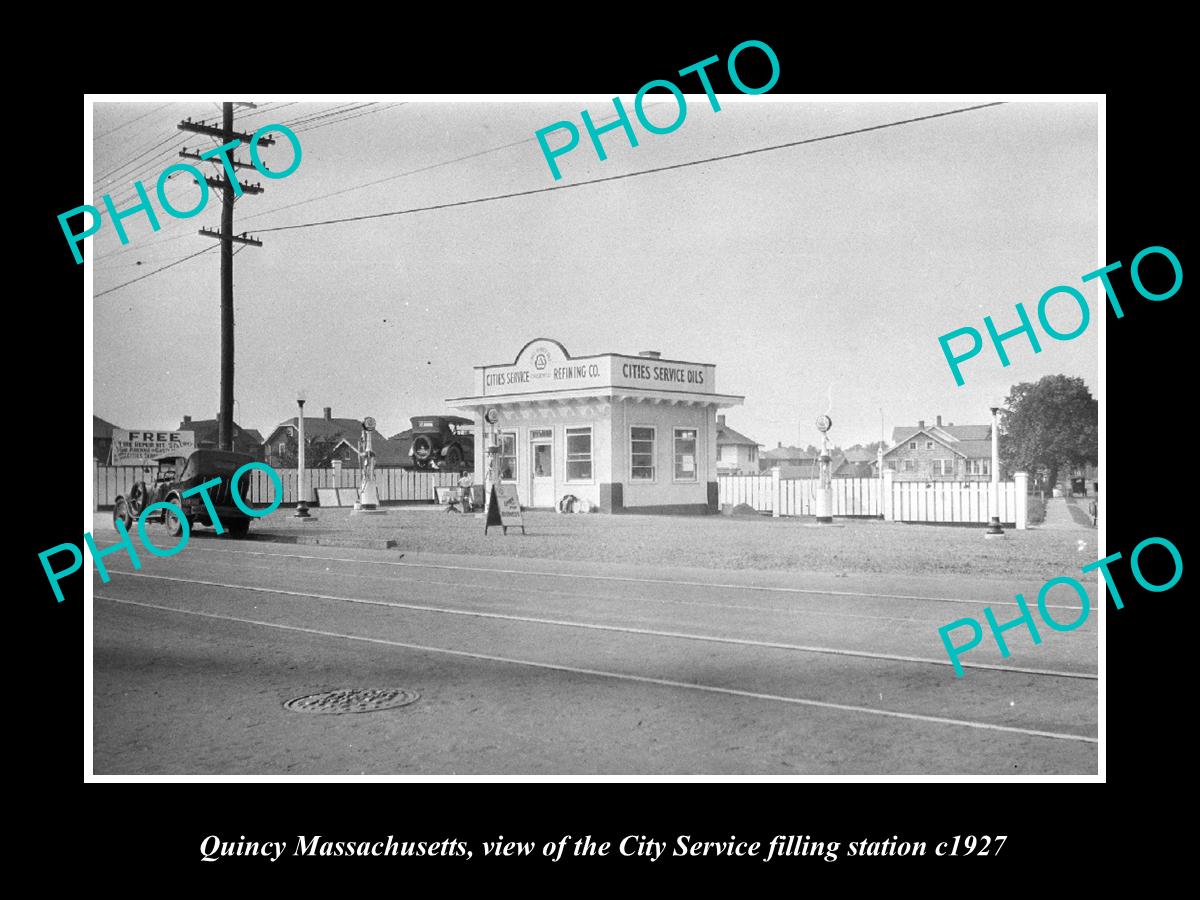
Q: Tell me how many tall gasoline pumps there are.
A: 3